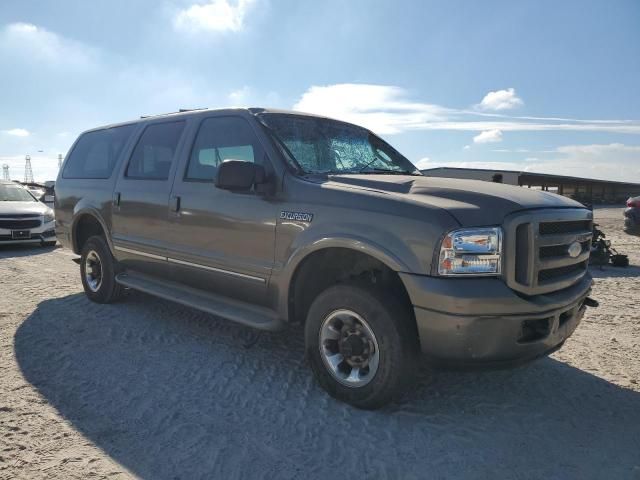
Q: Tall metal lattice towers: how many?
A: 3